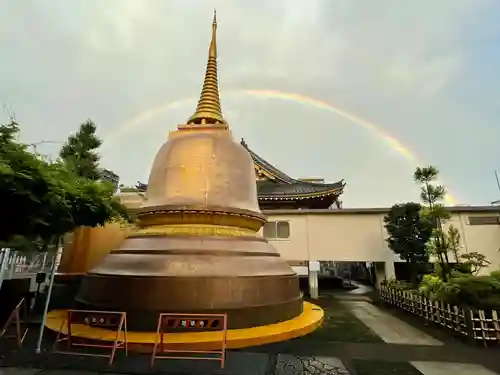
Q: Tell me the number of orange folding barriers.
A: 3